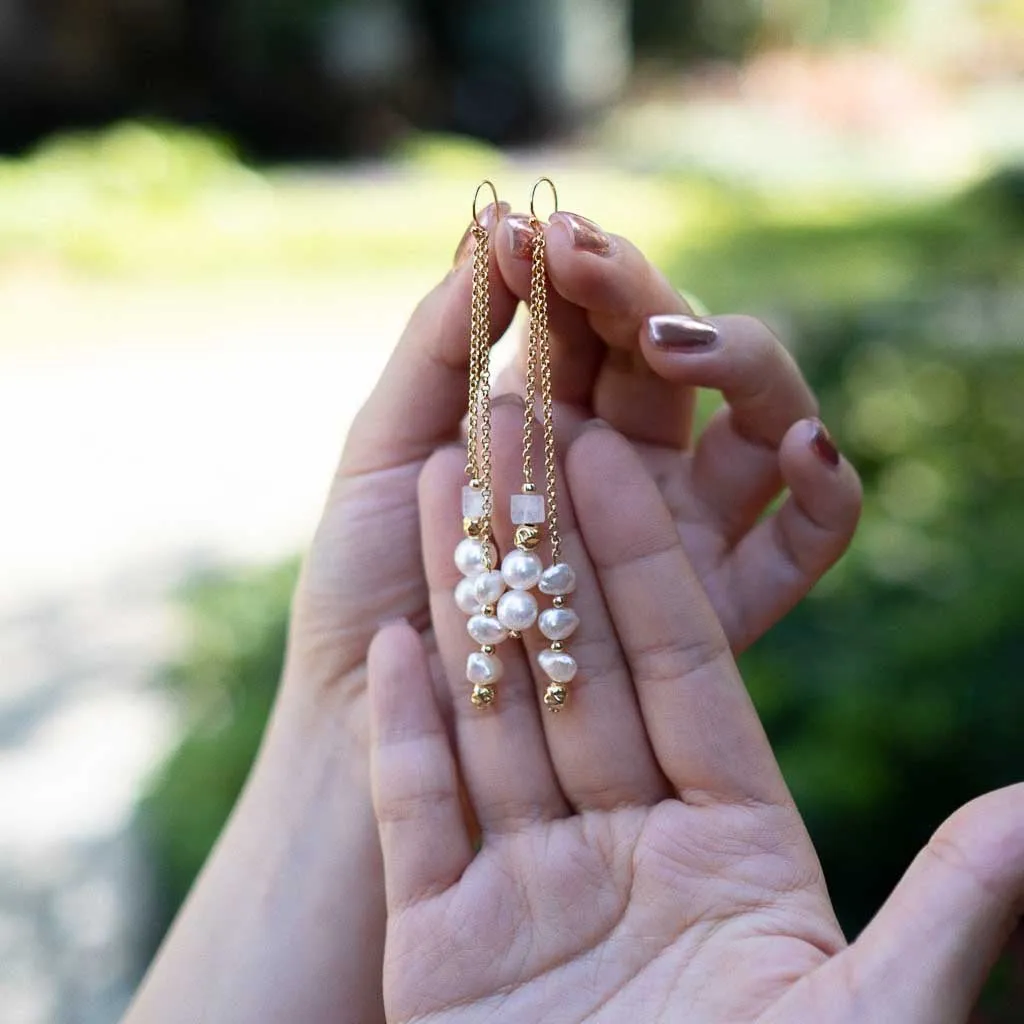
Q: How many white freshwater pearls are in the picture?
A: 10